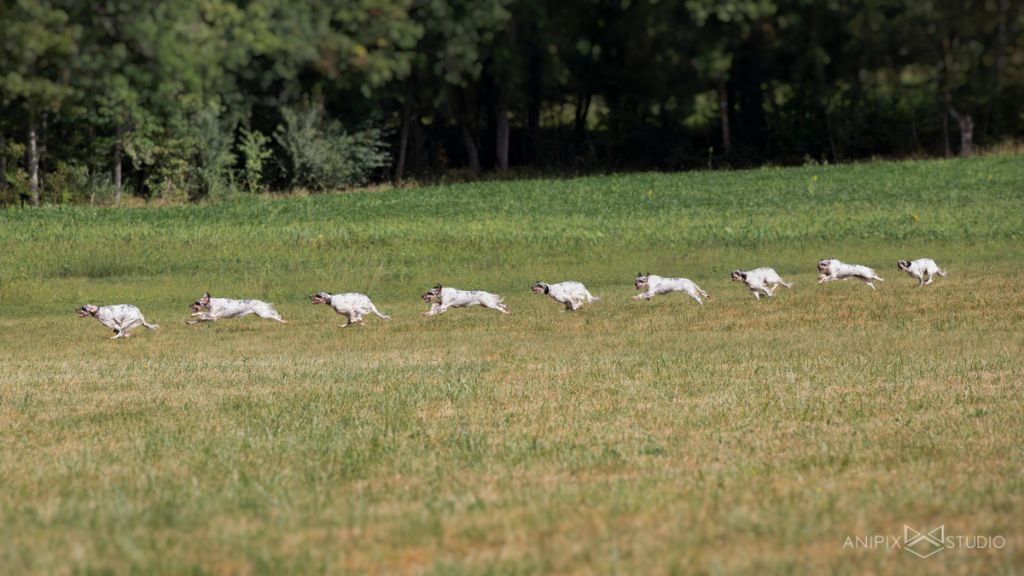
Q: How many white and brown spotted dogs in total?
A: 9